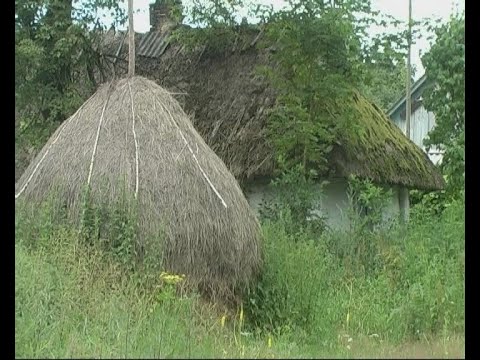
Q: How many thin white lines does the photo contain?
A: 4